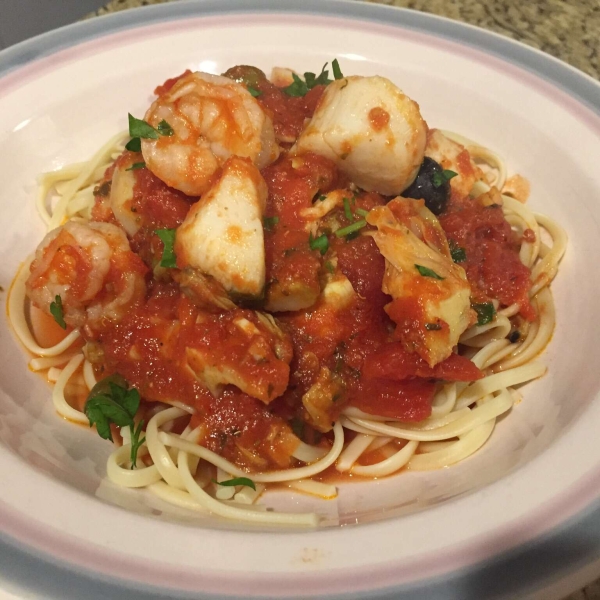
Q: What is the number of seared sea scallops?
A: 2